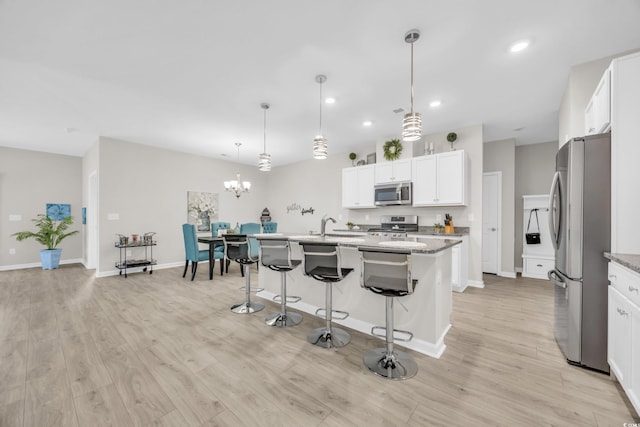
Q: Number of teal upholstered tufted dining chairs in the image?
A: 4